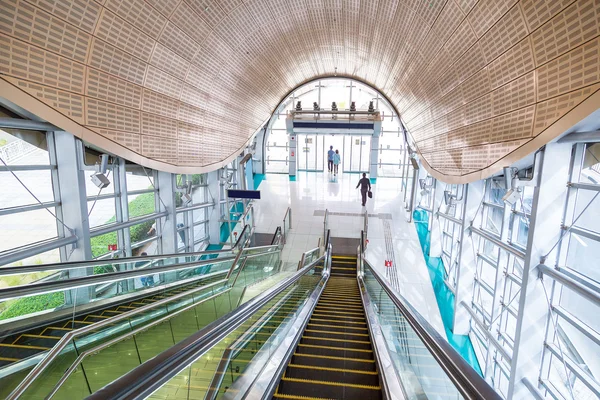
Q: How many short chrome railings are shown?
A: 4